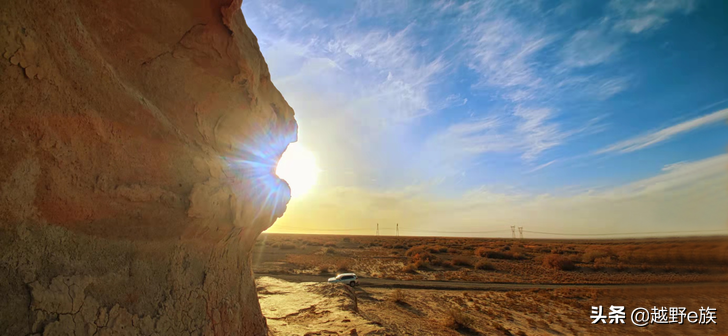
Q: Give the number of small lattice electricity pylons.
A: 4